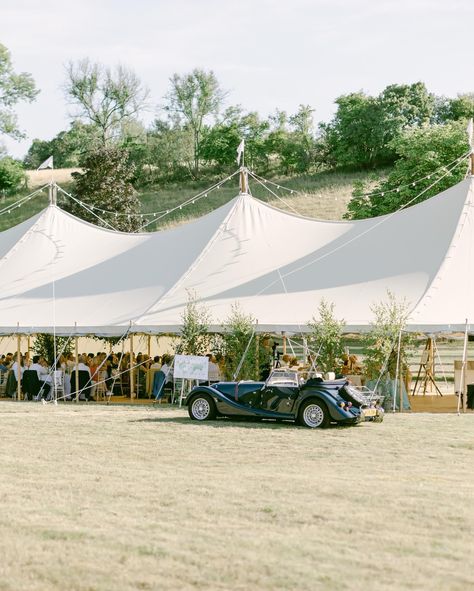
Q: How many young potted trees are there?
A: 4